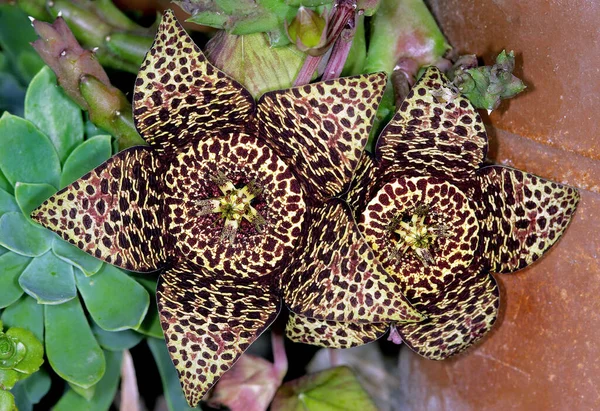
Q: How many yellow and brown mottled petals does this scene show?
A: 10